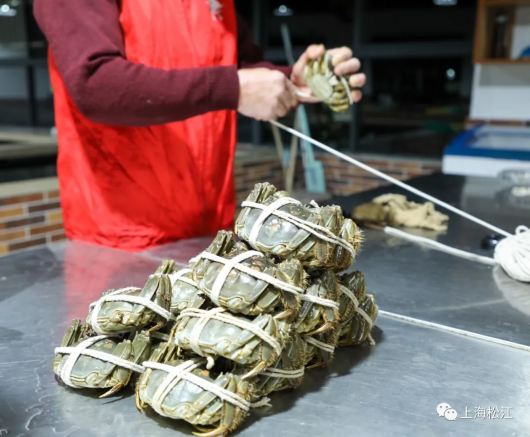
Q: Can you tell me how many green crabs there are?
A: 12